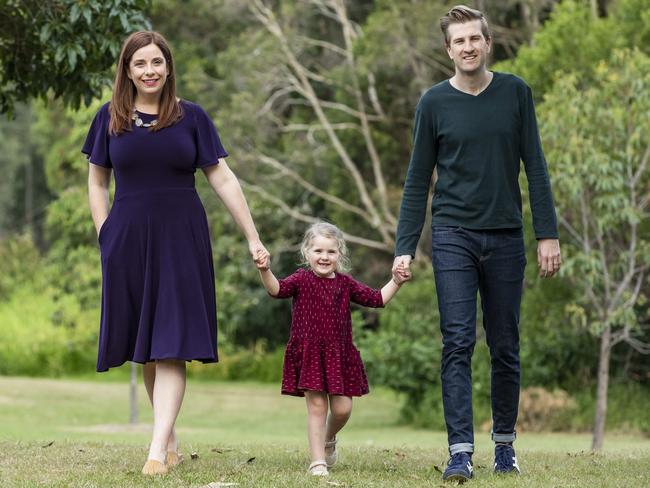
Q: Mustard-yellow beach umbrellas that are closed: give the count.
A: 0